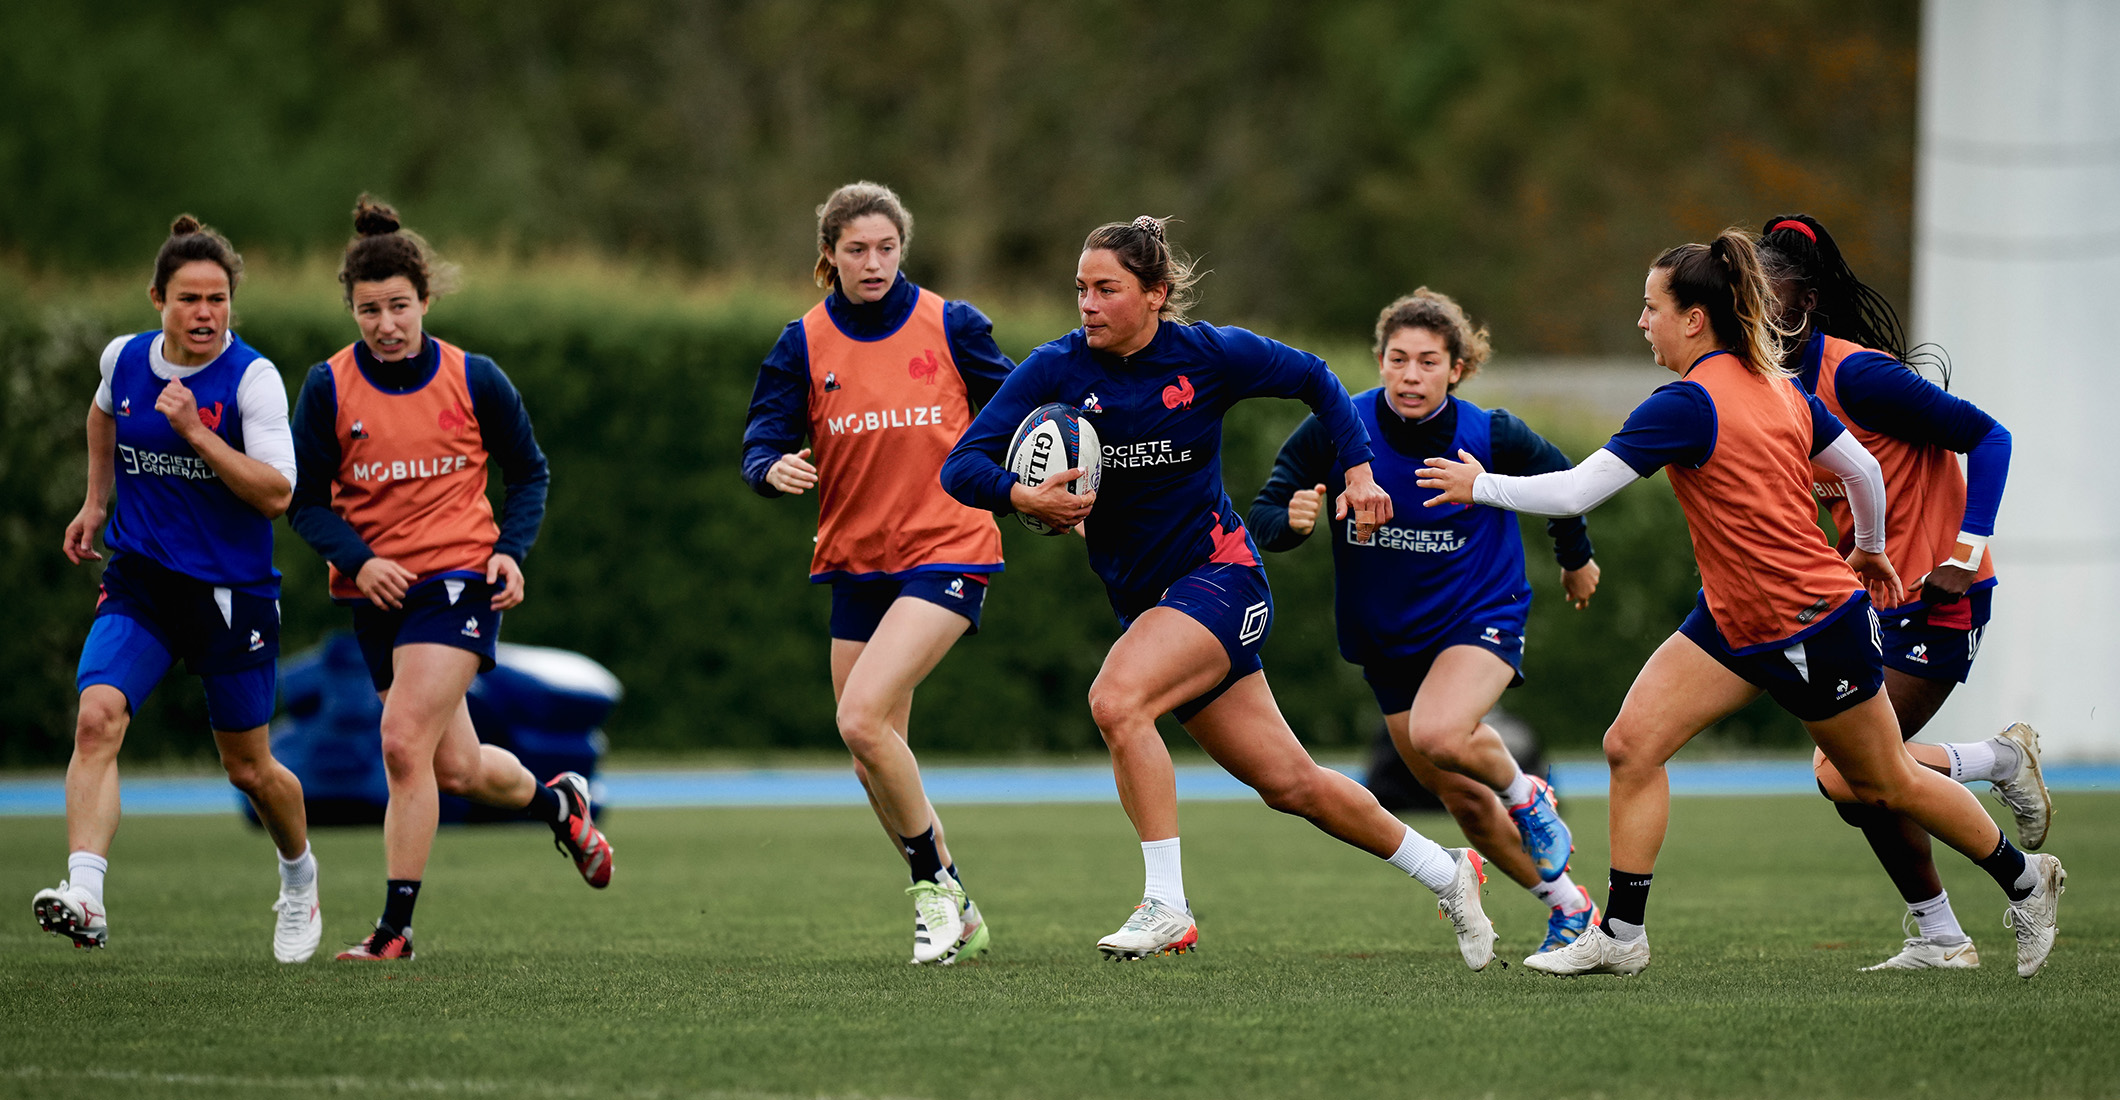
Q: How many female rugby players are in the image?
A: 7